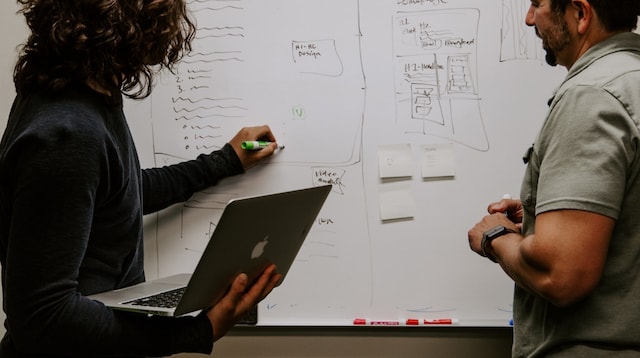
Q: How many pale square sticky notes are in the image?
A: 3